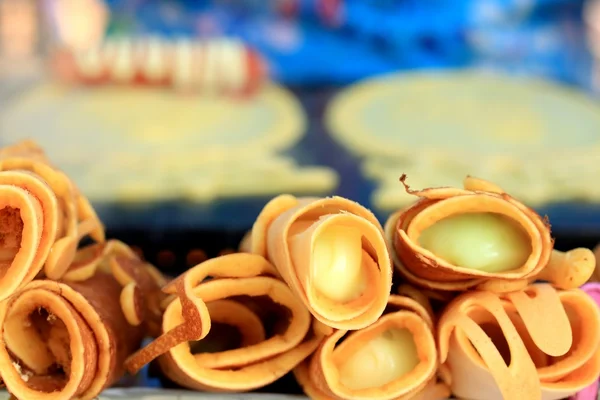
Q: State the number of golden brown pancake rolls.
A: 7